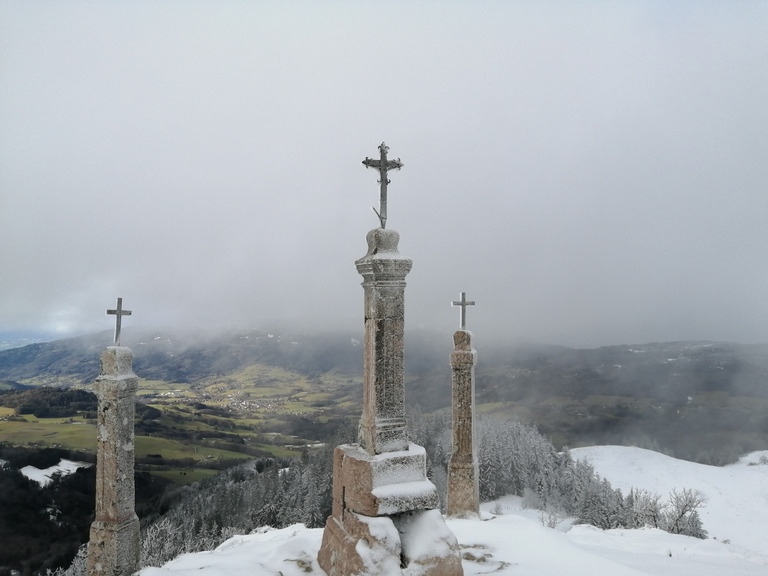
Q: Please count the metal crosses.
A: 3